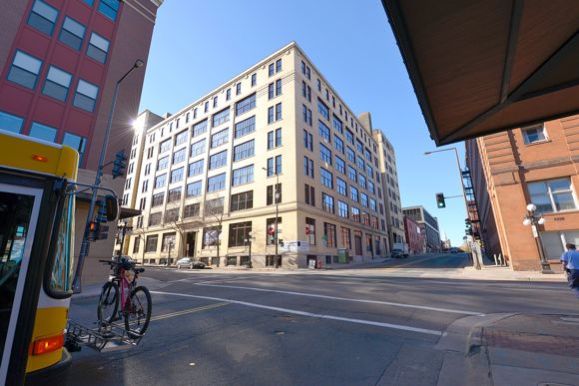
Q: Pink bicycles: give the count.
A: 1